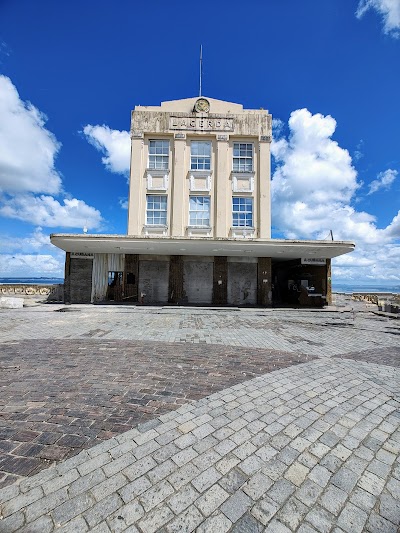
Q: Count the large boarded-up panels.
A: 3